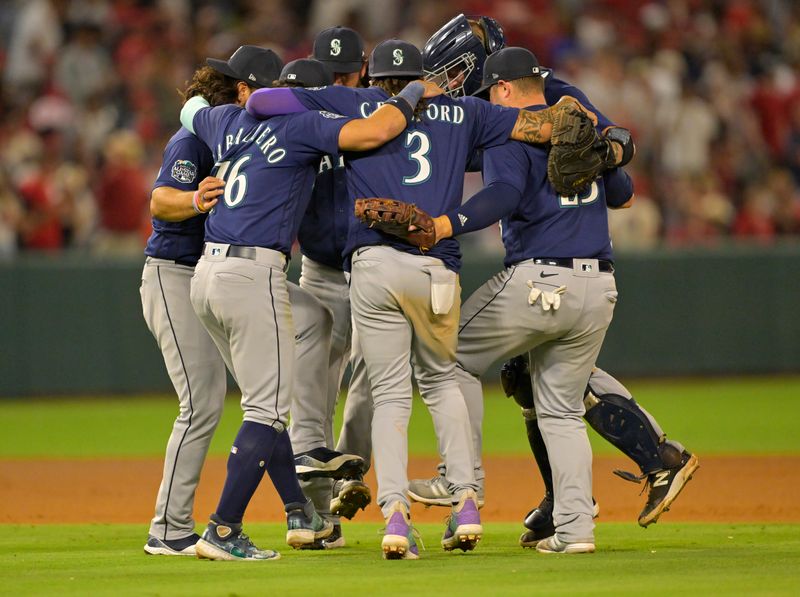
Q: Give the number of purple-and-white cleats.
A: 2